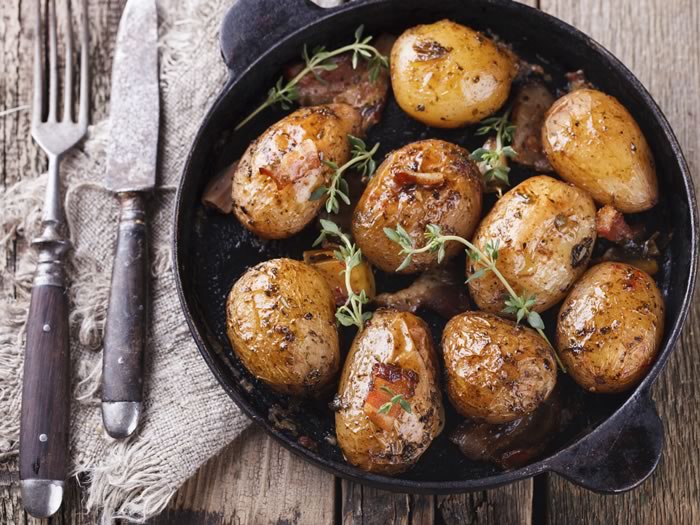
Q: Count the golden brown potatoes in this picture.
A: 9